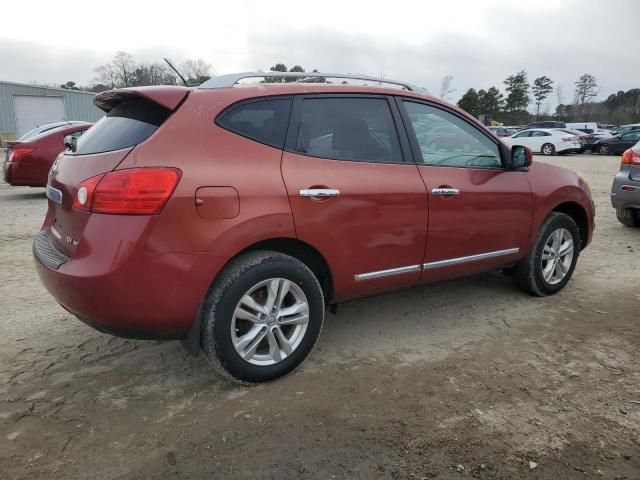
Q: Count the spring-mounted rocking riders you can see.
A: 0